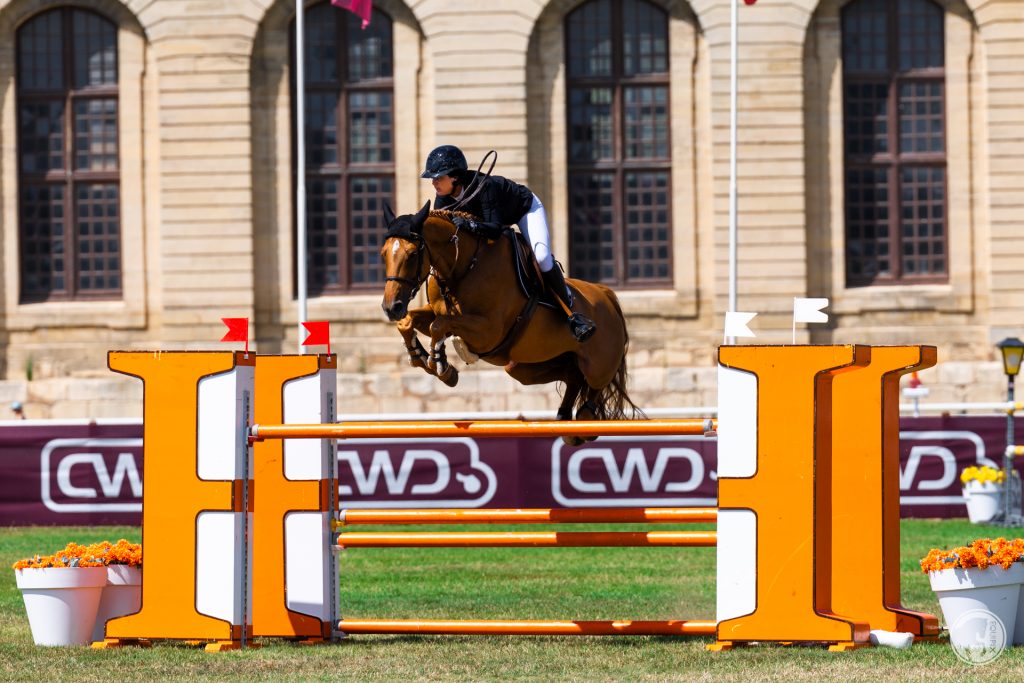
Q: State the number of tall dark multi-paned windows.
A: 4